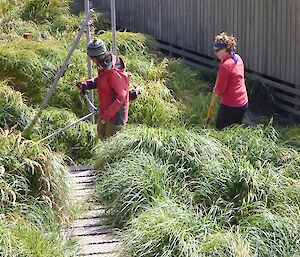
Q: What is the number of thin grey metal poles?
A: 3